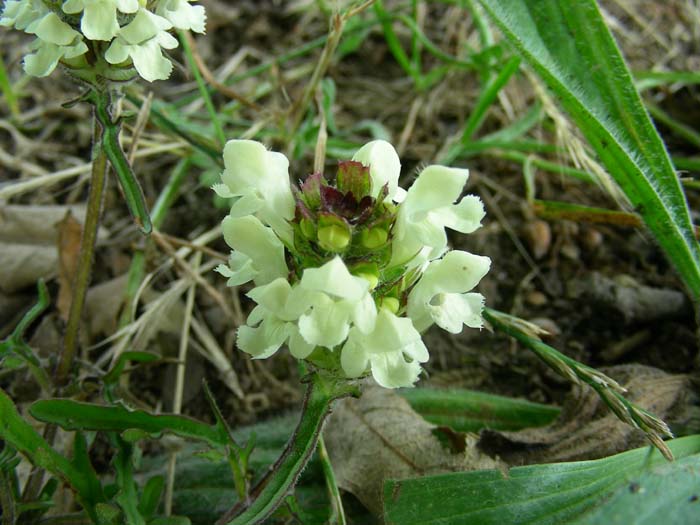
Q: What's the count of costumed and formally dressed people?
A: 0